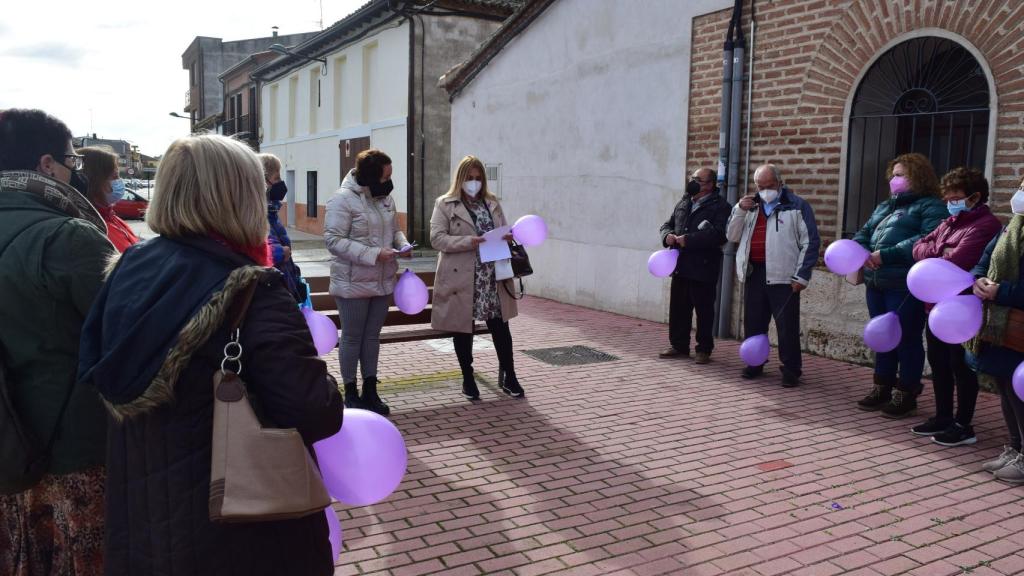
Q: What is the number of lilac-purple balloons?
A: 12